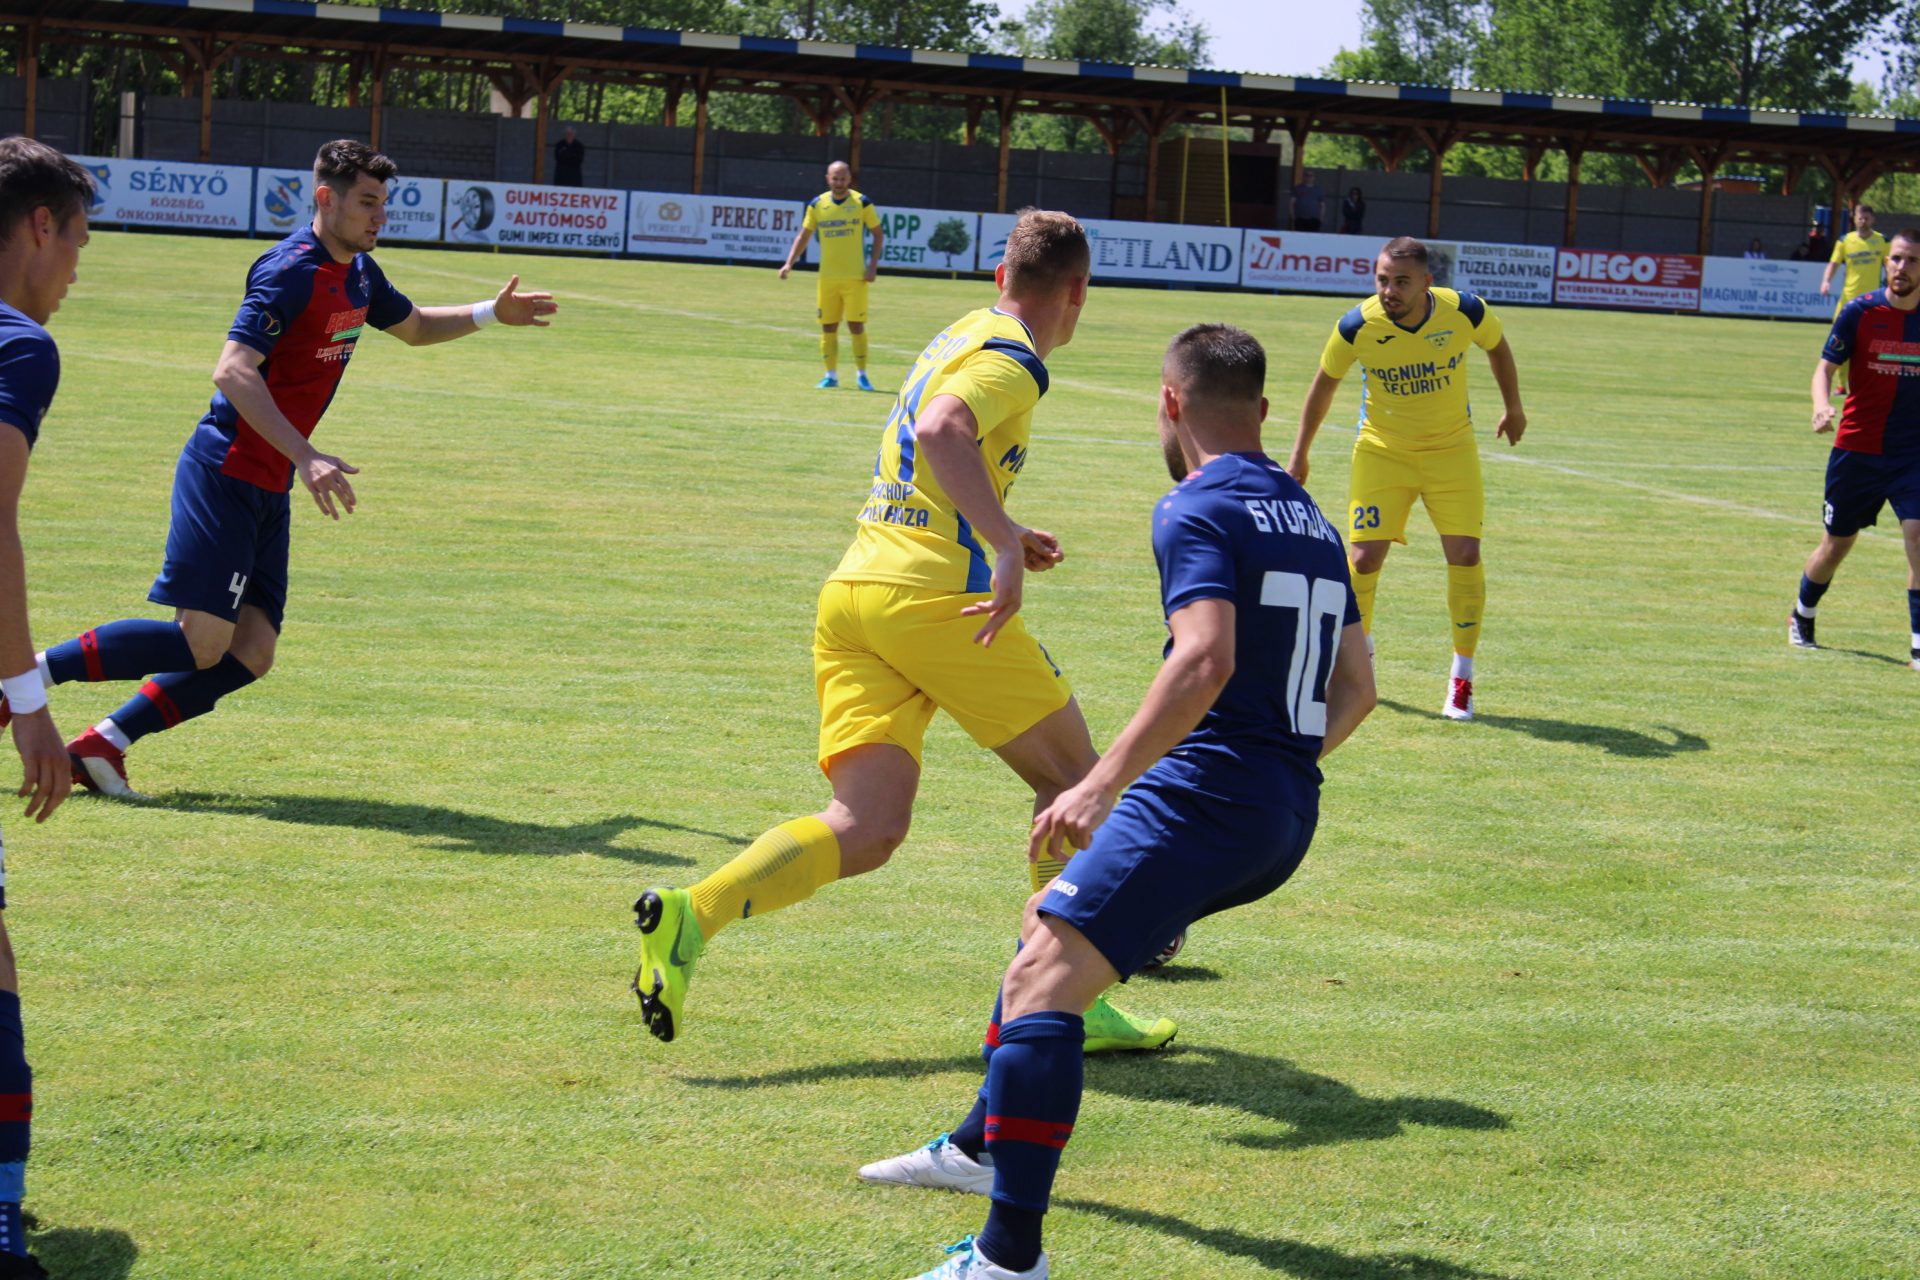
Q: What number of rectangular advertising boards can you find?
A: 10